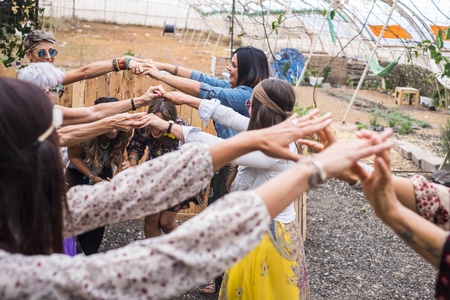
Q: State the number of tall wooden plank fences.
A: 1